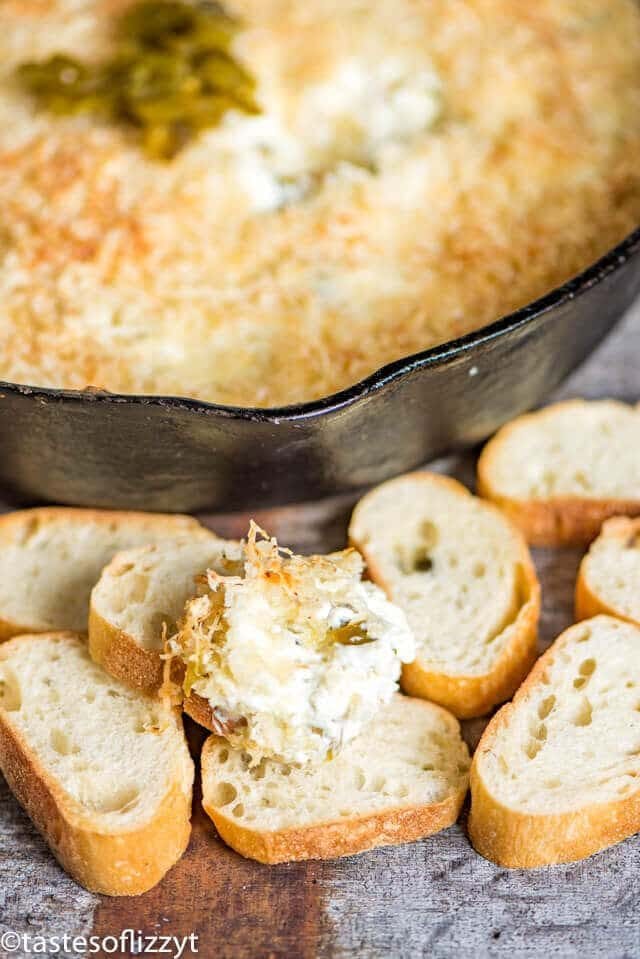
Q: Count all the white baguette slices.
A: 8